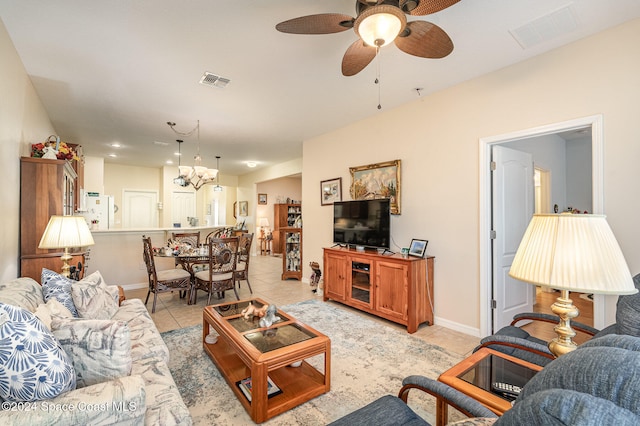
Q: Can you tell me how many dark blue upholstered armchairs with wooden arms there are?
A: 2